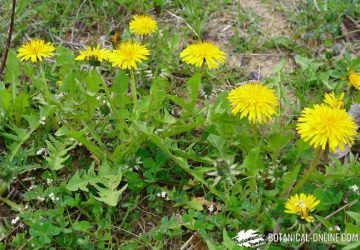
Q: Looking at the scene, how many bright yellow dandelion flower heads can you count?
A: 10